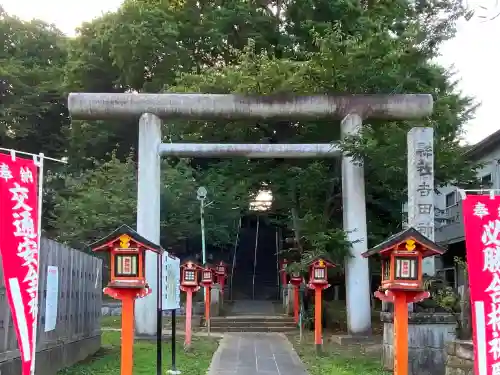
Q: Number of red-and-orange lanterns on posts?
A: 8